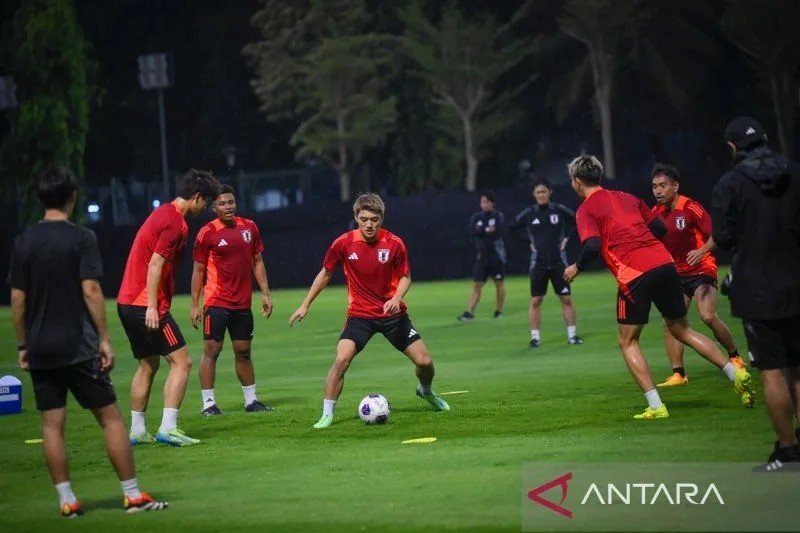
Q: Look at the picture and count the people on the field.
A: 9